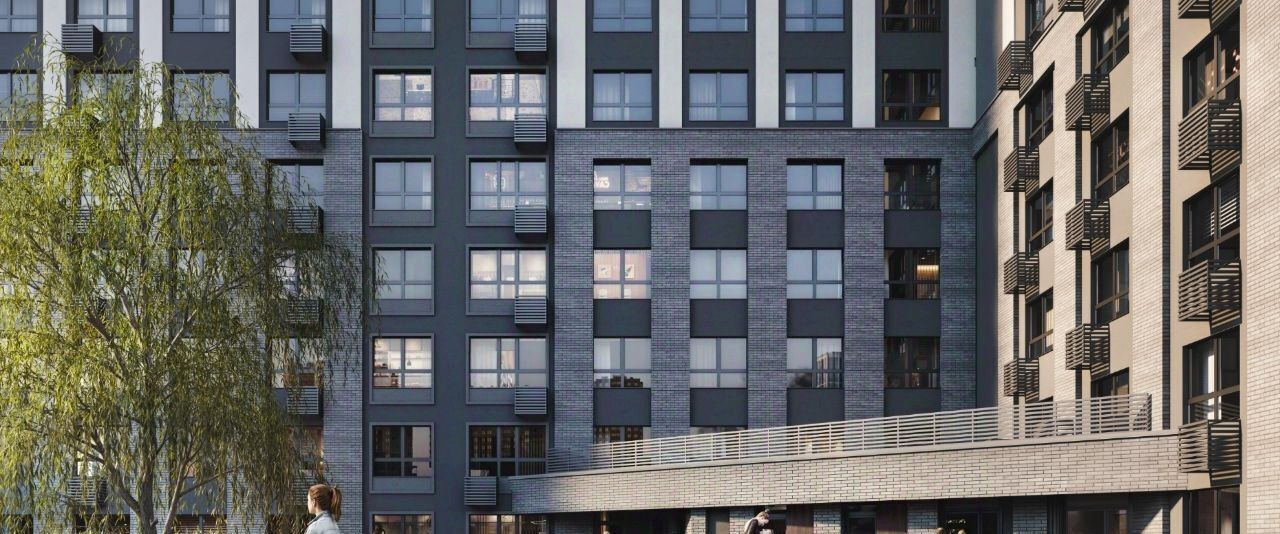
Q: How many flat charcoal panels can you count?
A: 12